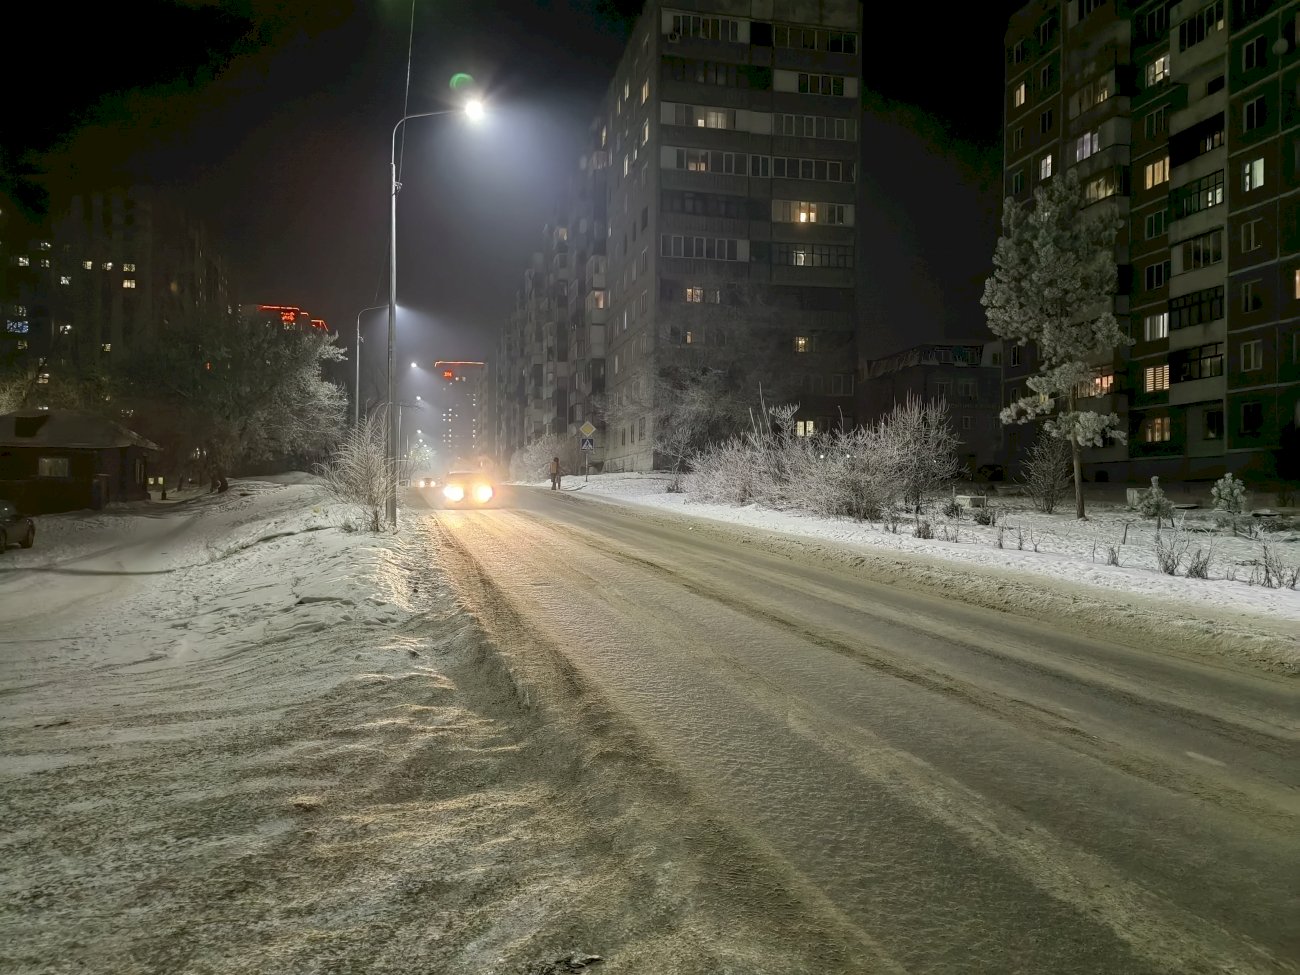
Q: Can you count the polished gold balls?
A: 0